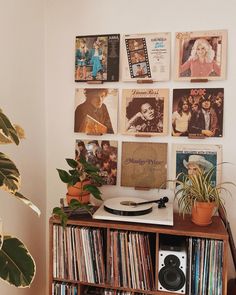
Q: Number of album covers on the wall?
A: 9